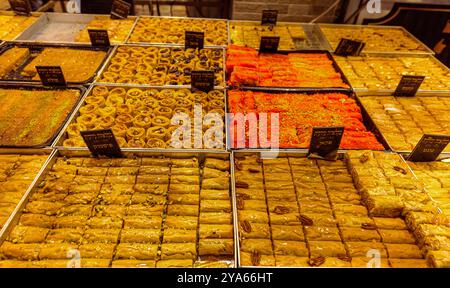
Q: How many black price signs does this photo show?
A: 13